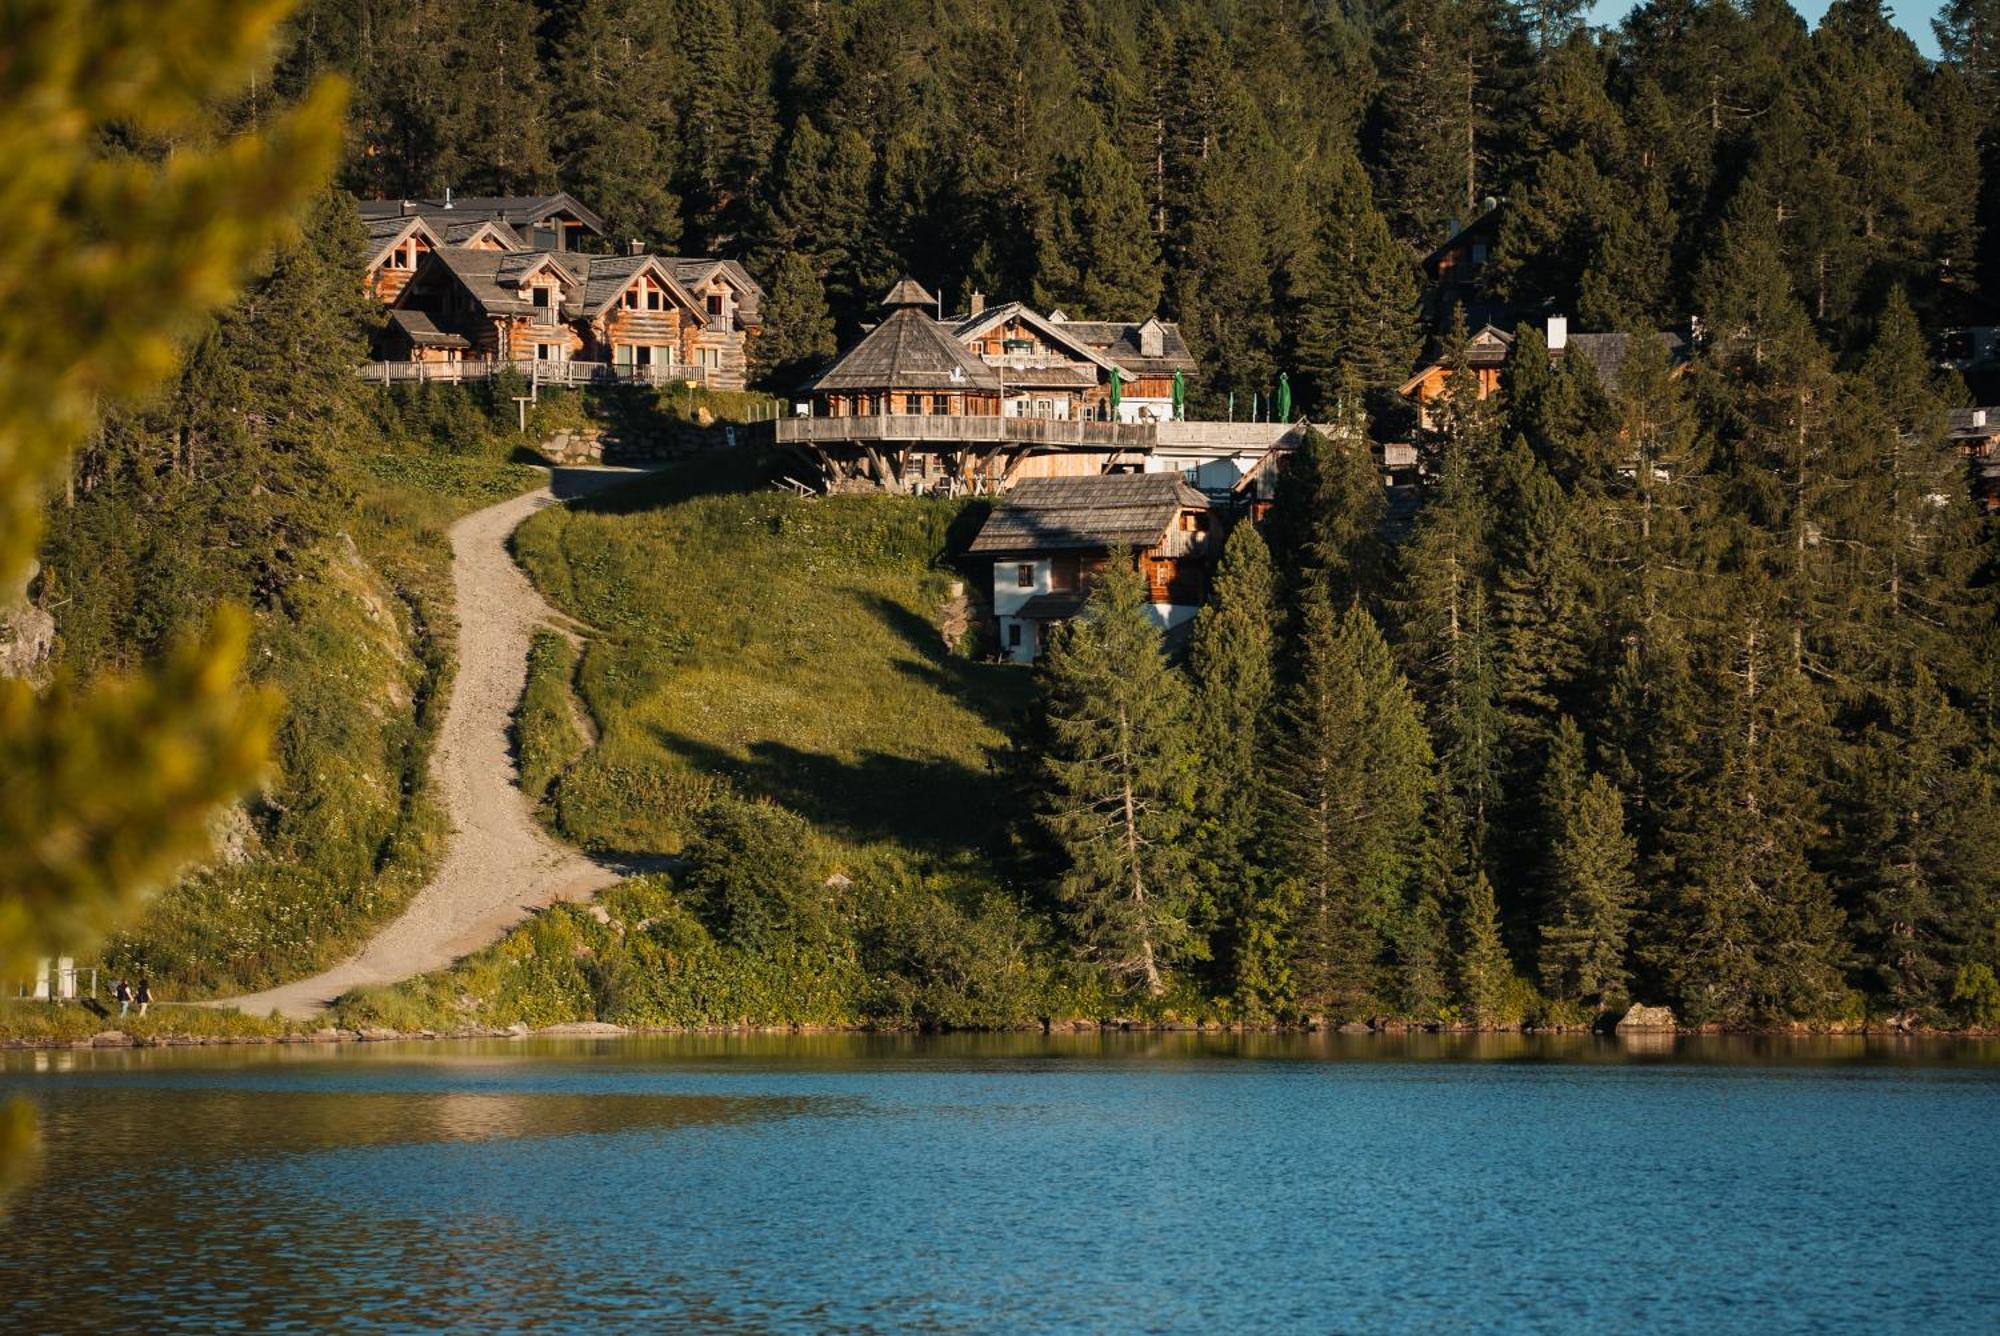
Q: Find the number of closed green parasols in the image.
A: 3